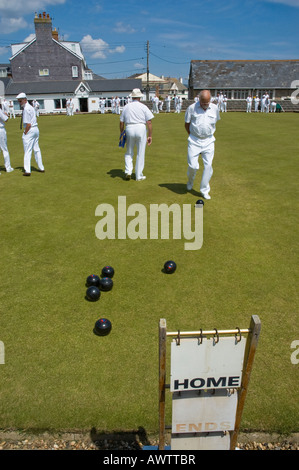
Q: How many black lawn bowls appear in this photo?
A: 7